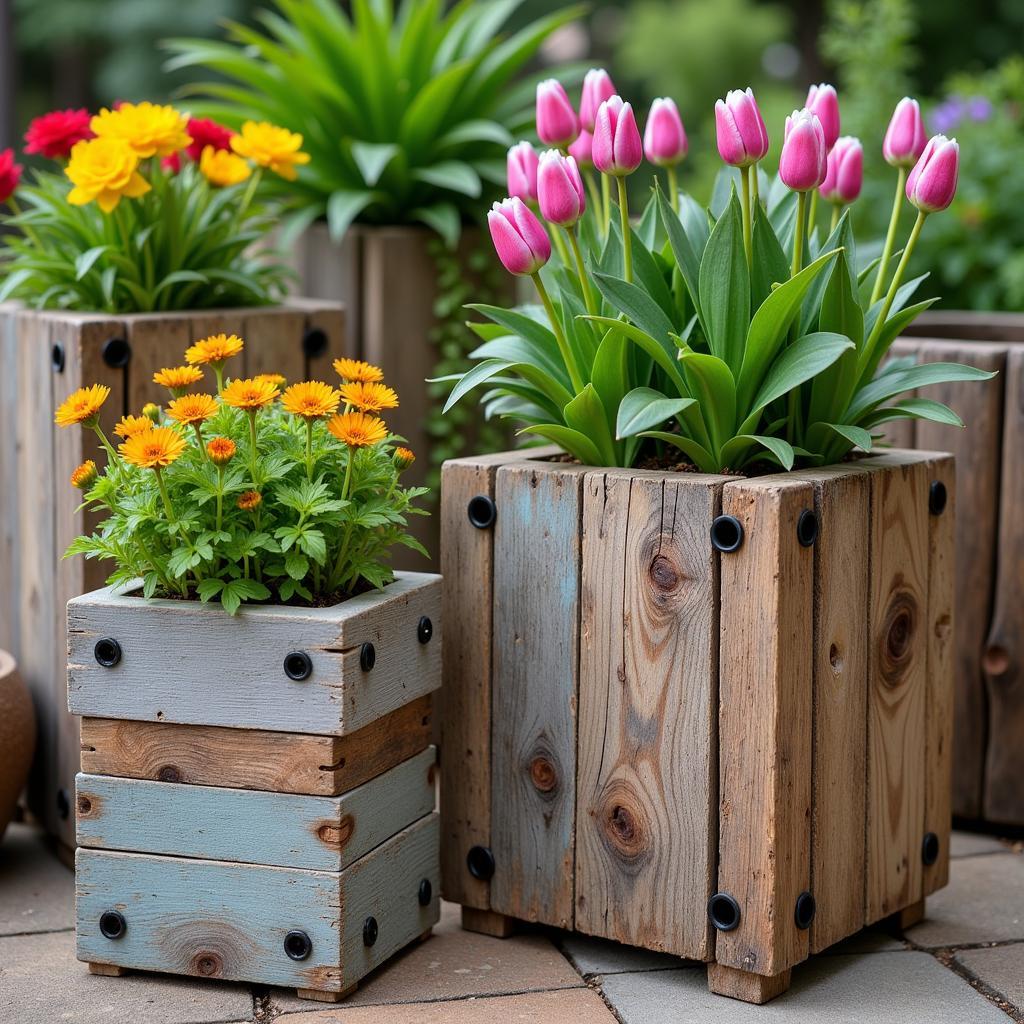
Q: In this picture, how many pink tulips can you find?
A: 14